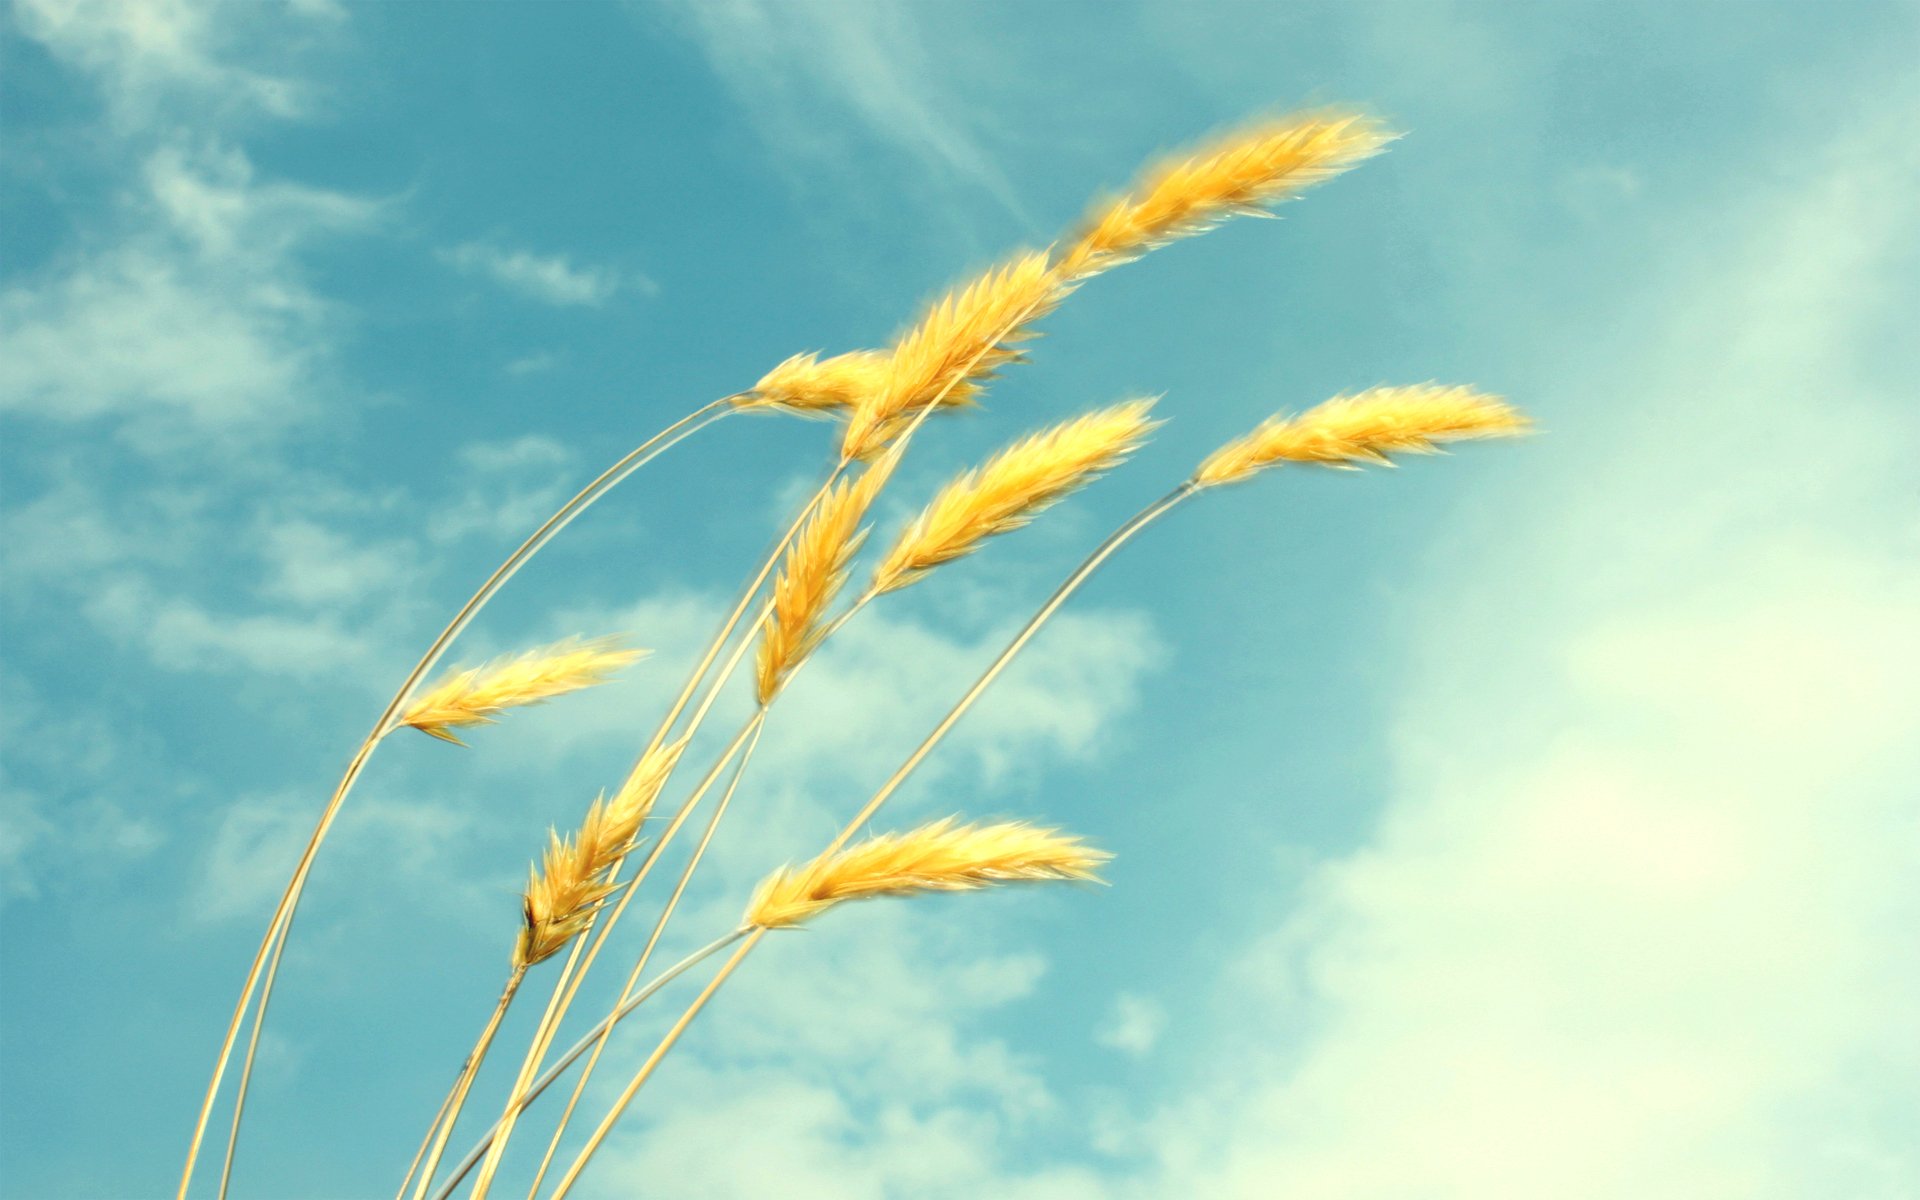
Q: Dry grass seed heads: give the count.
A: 9